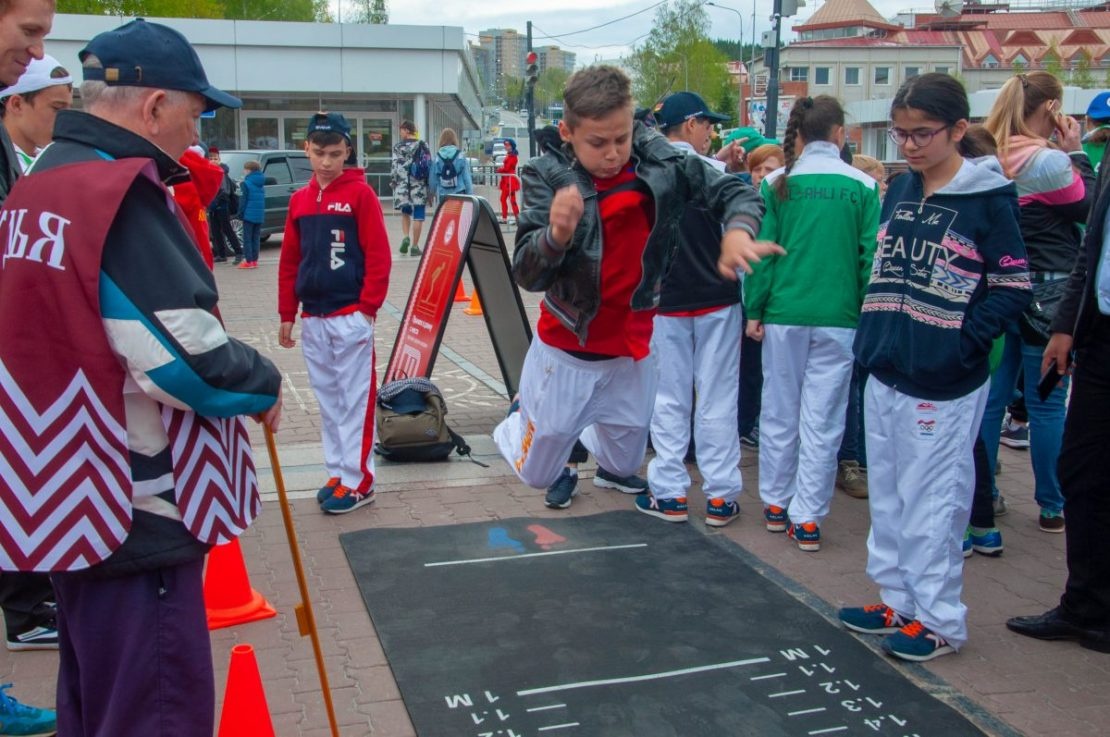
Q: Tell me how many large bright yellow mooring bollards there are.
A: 0